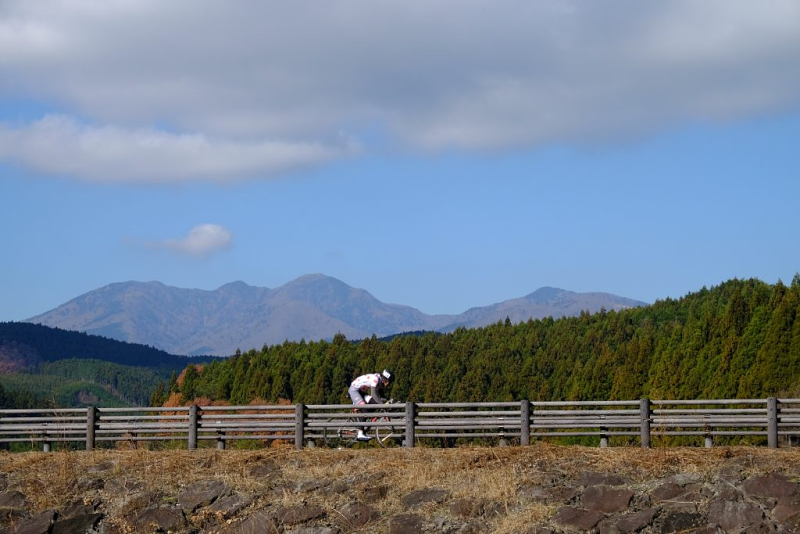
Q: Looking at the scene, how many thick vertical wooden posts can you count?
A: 7